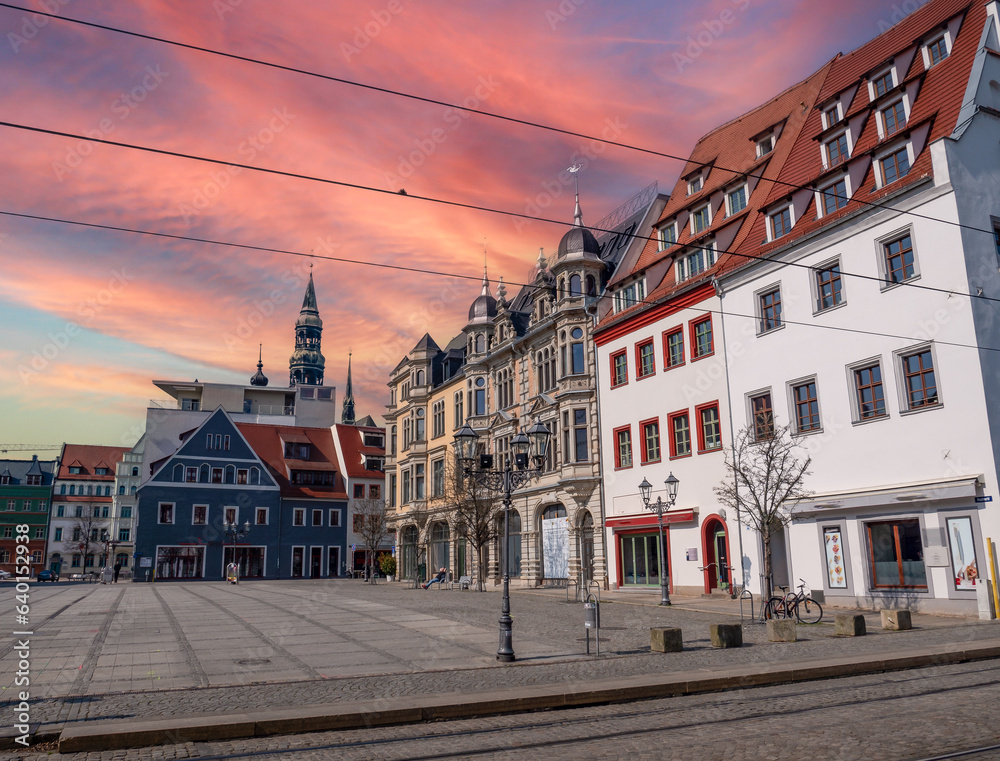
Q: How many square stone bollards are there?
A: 5